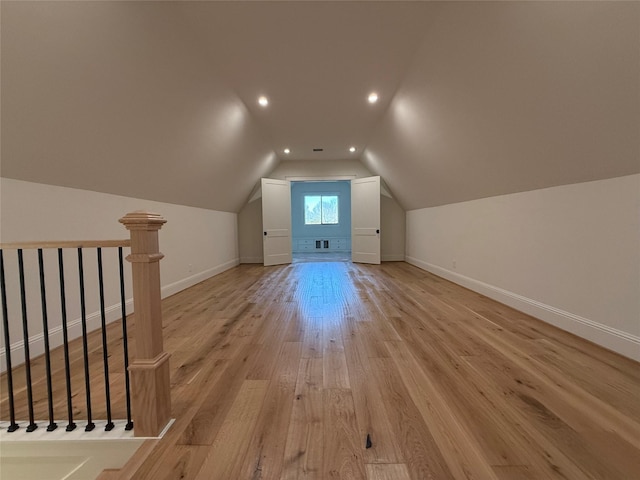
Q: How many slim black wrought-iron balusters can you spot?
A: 7